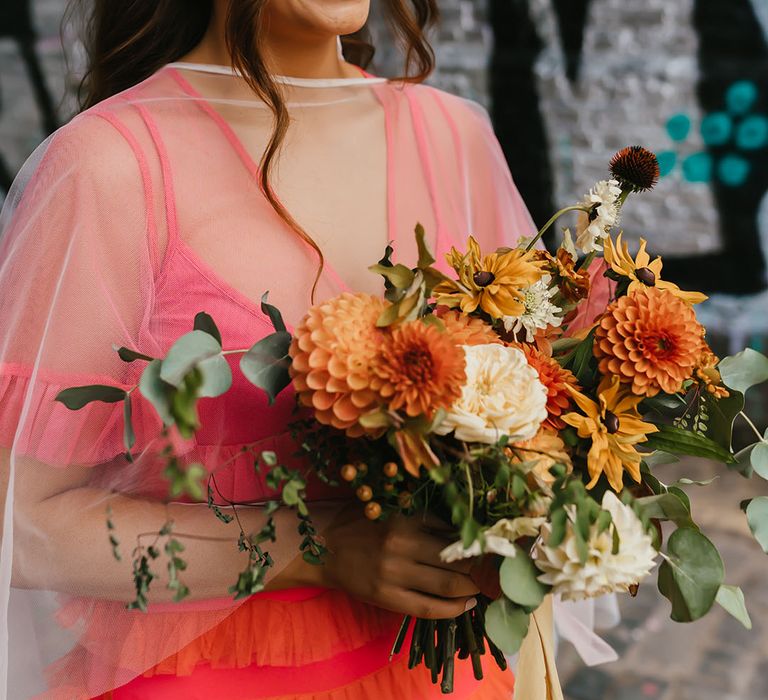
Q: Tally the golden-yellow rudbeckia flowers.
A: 3